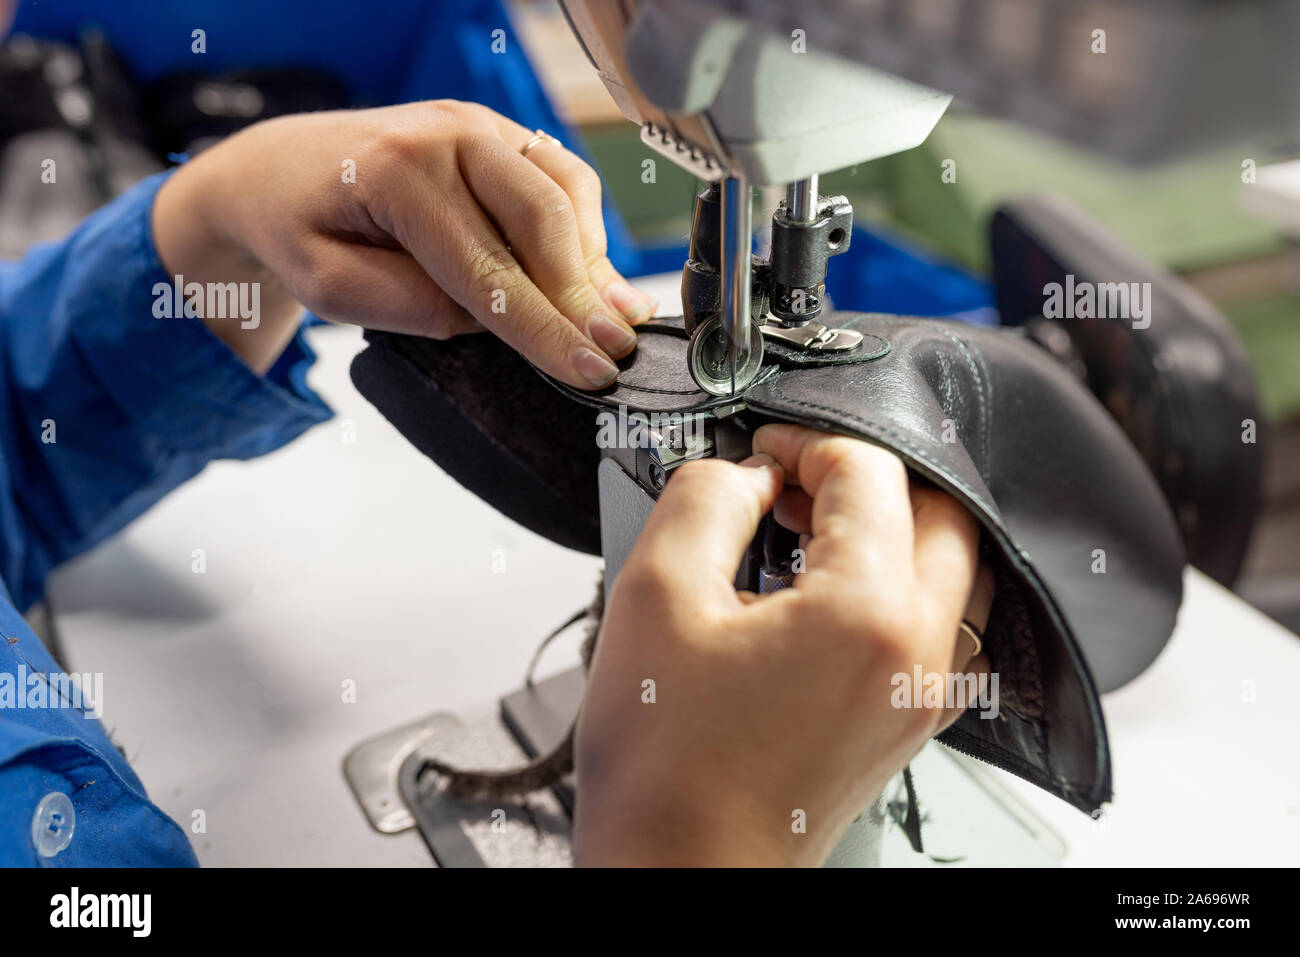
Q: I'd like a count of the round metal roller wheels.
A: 1